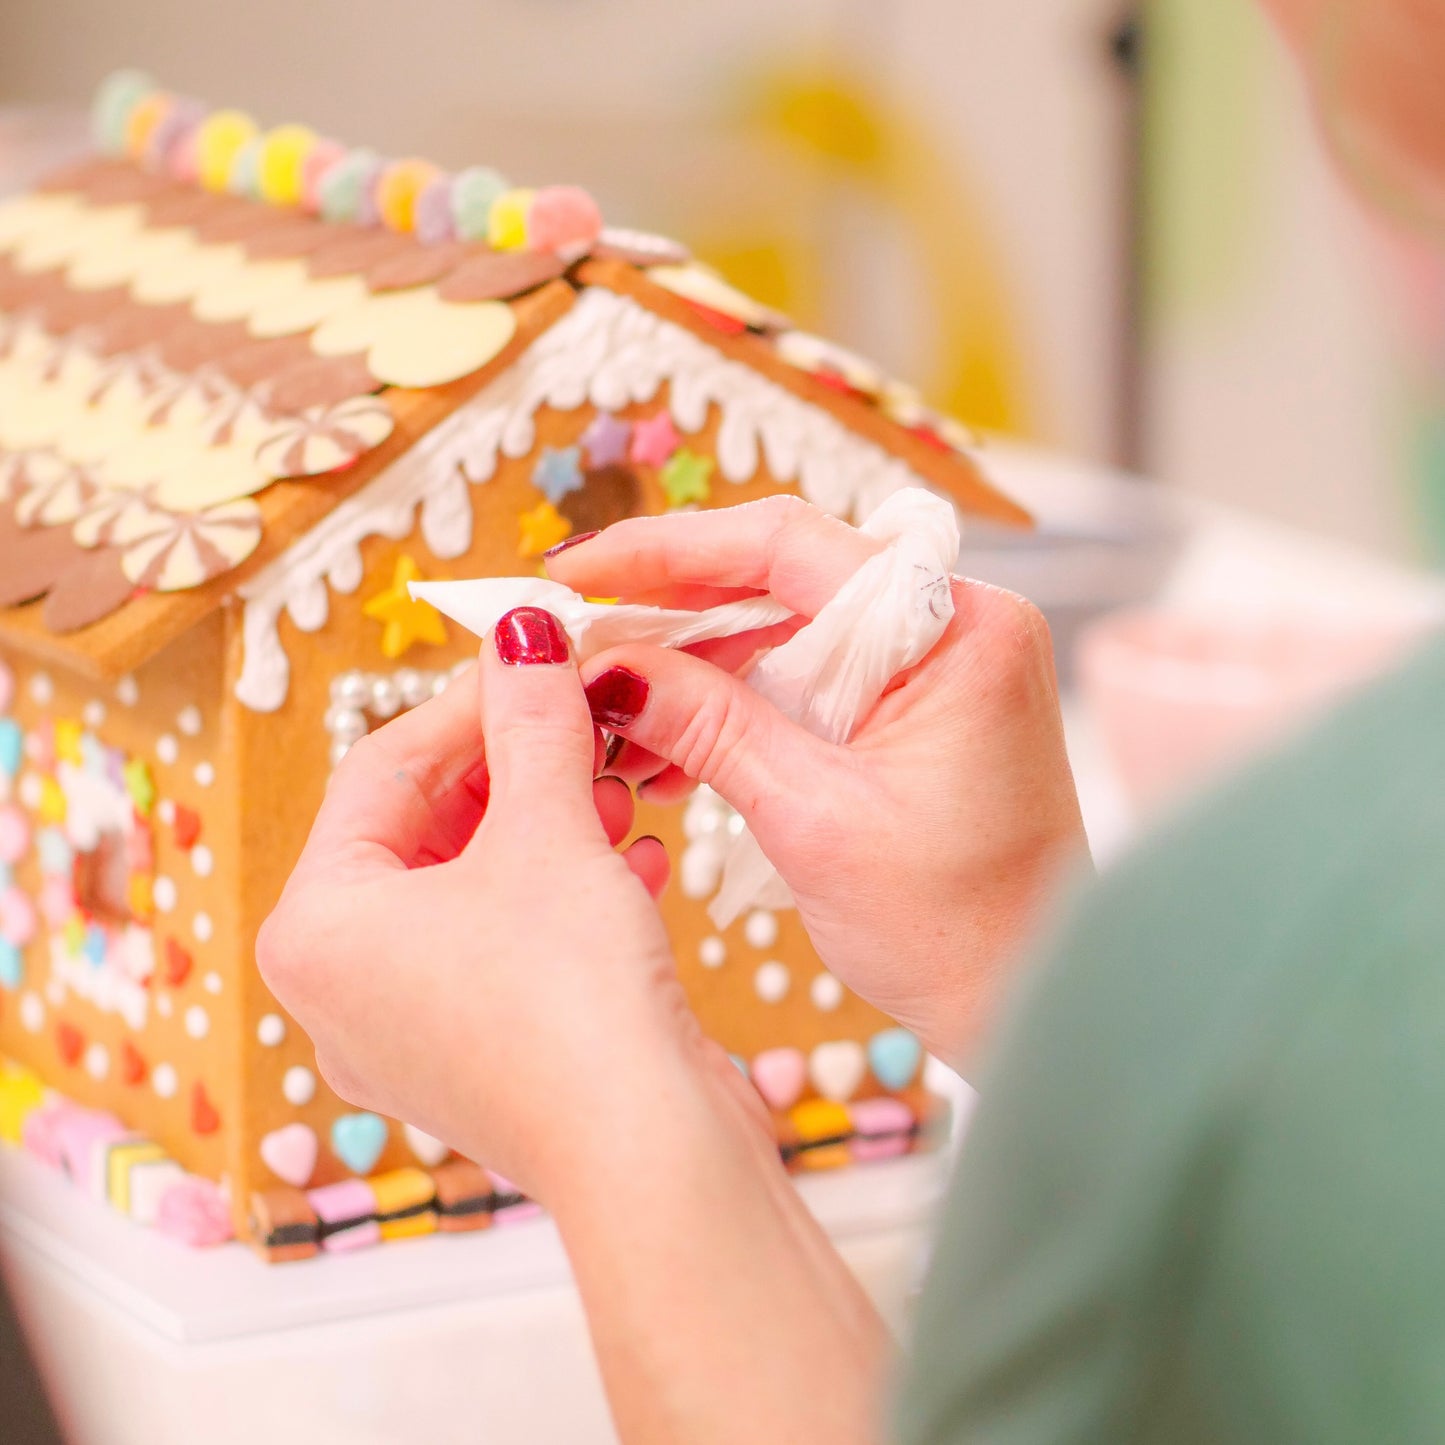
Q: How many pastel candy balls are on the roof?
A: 15